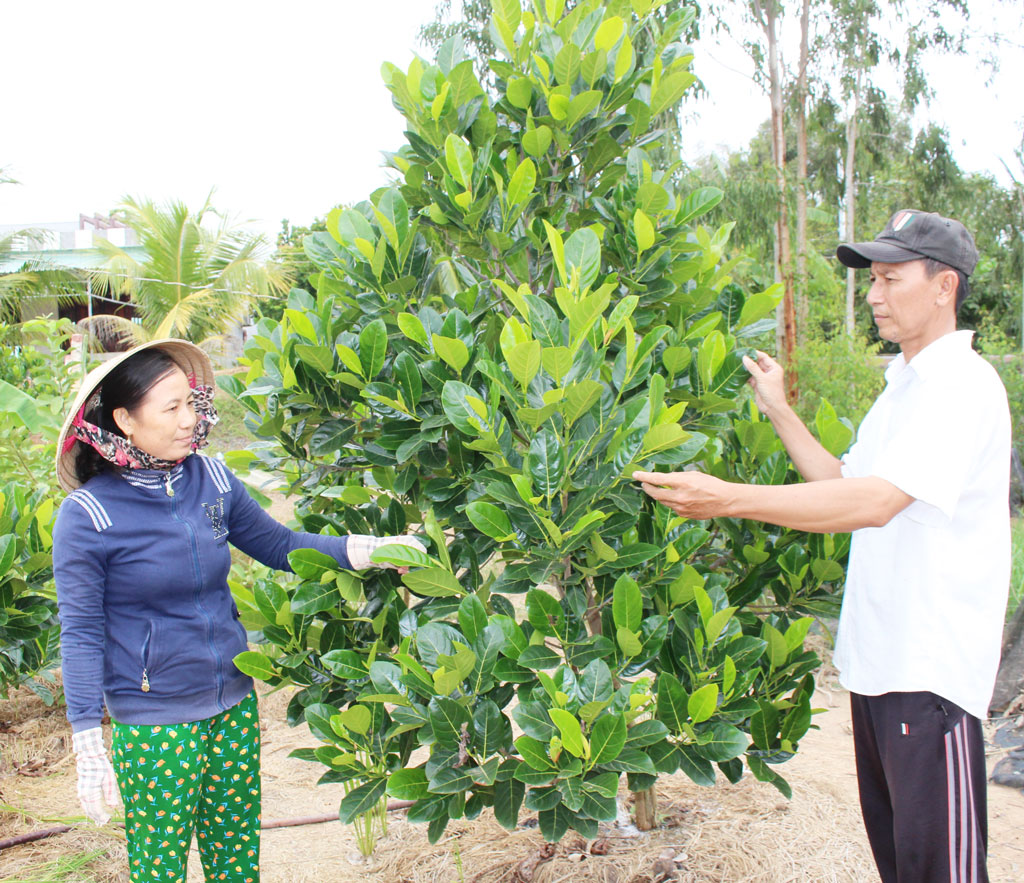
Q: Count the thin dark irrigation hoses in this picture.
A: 1